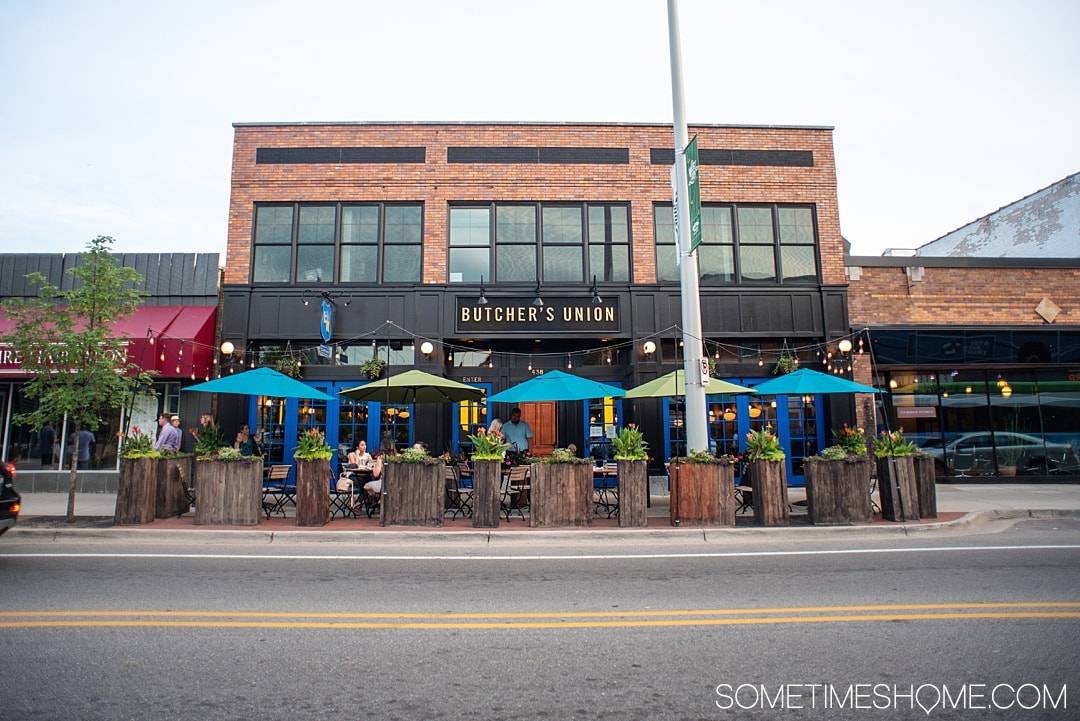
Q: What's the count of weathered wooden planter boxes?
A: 13